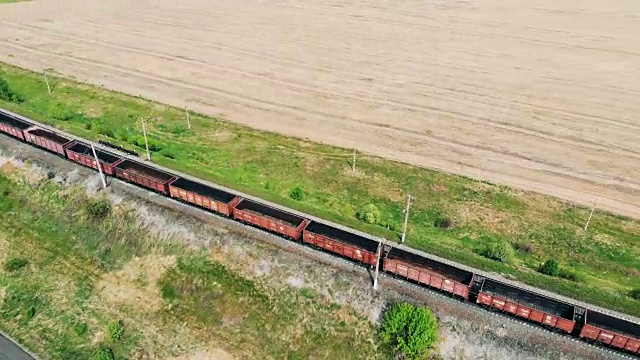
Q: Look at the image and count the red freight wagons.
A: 10